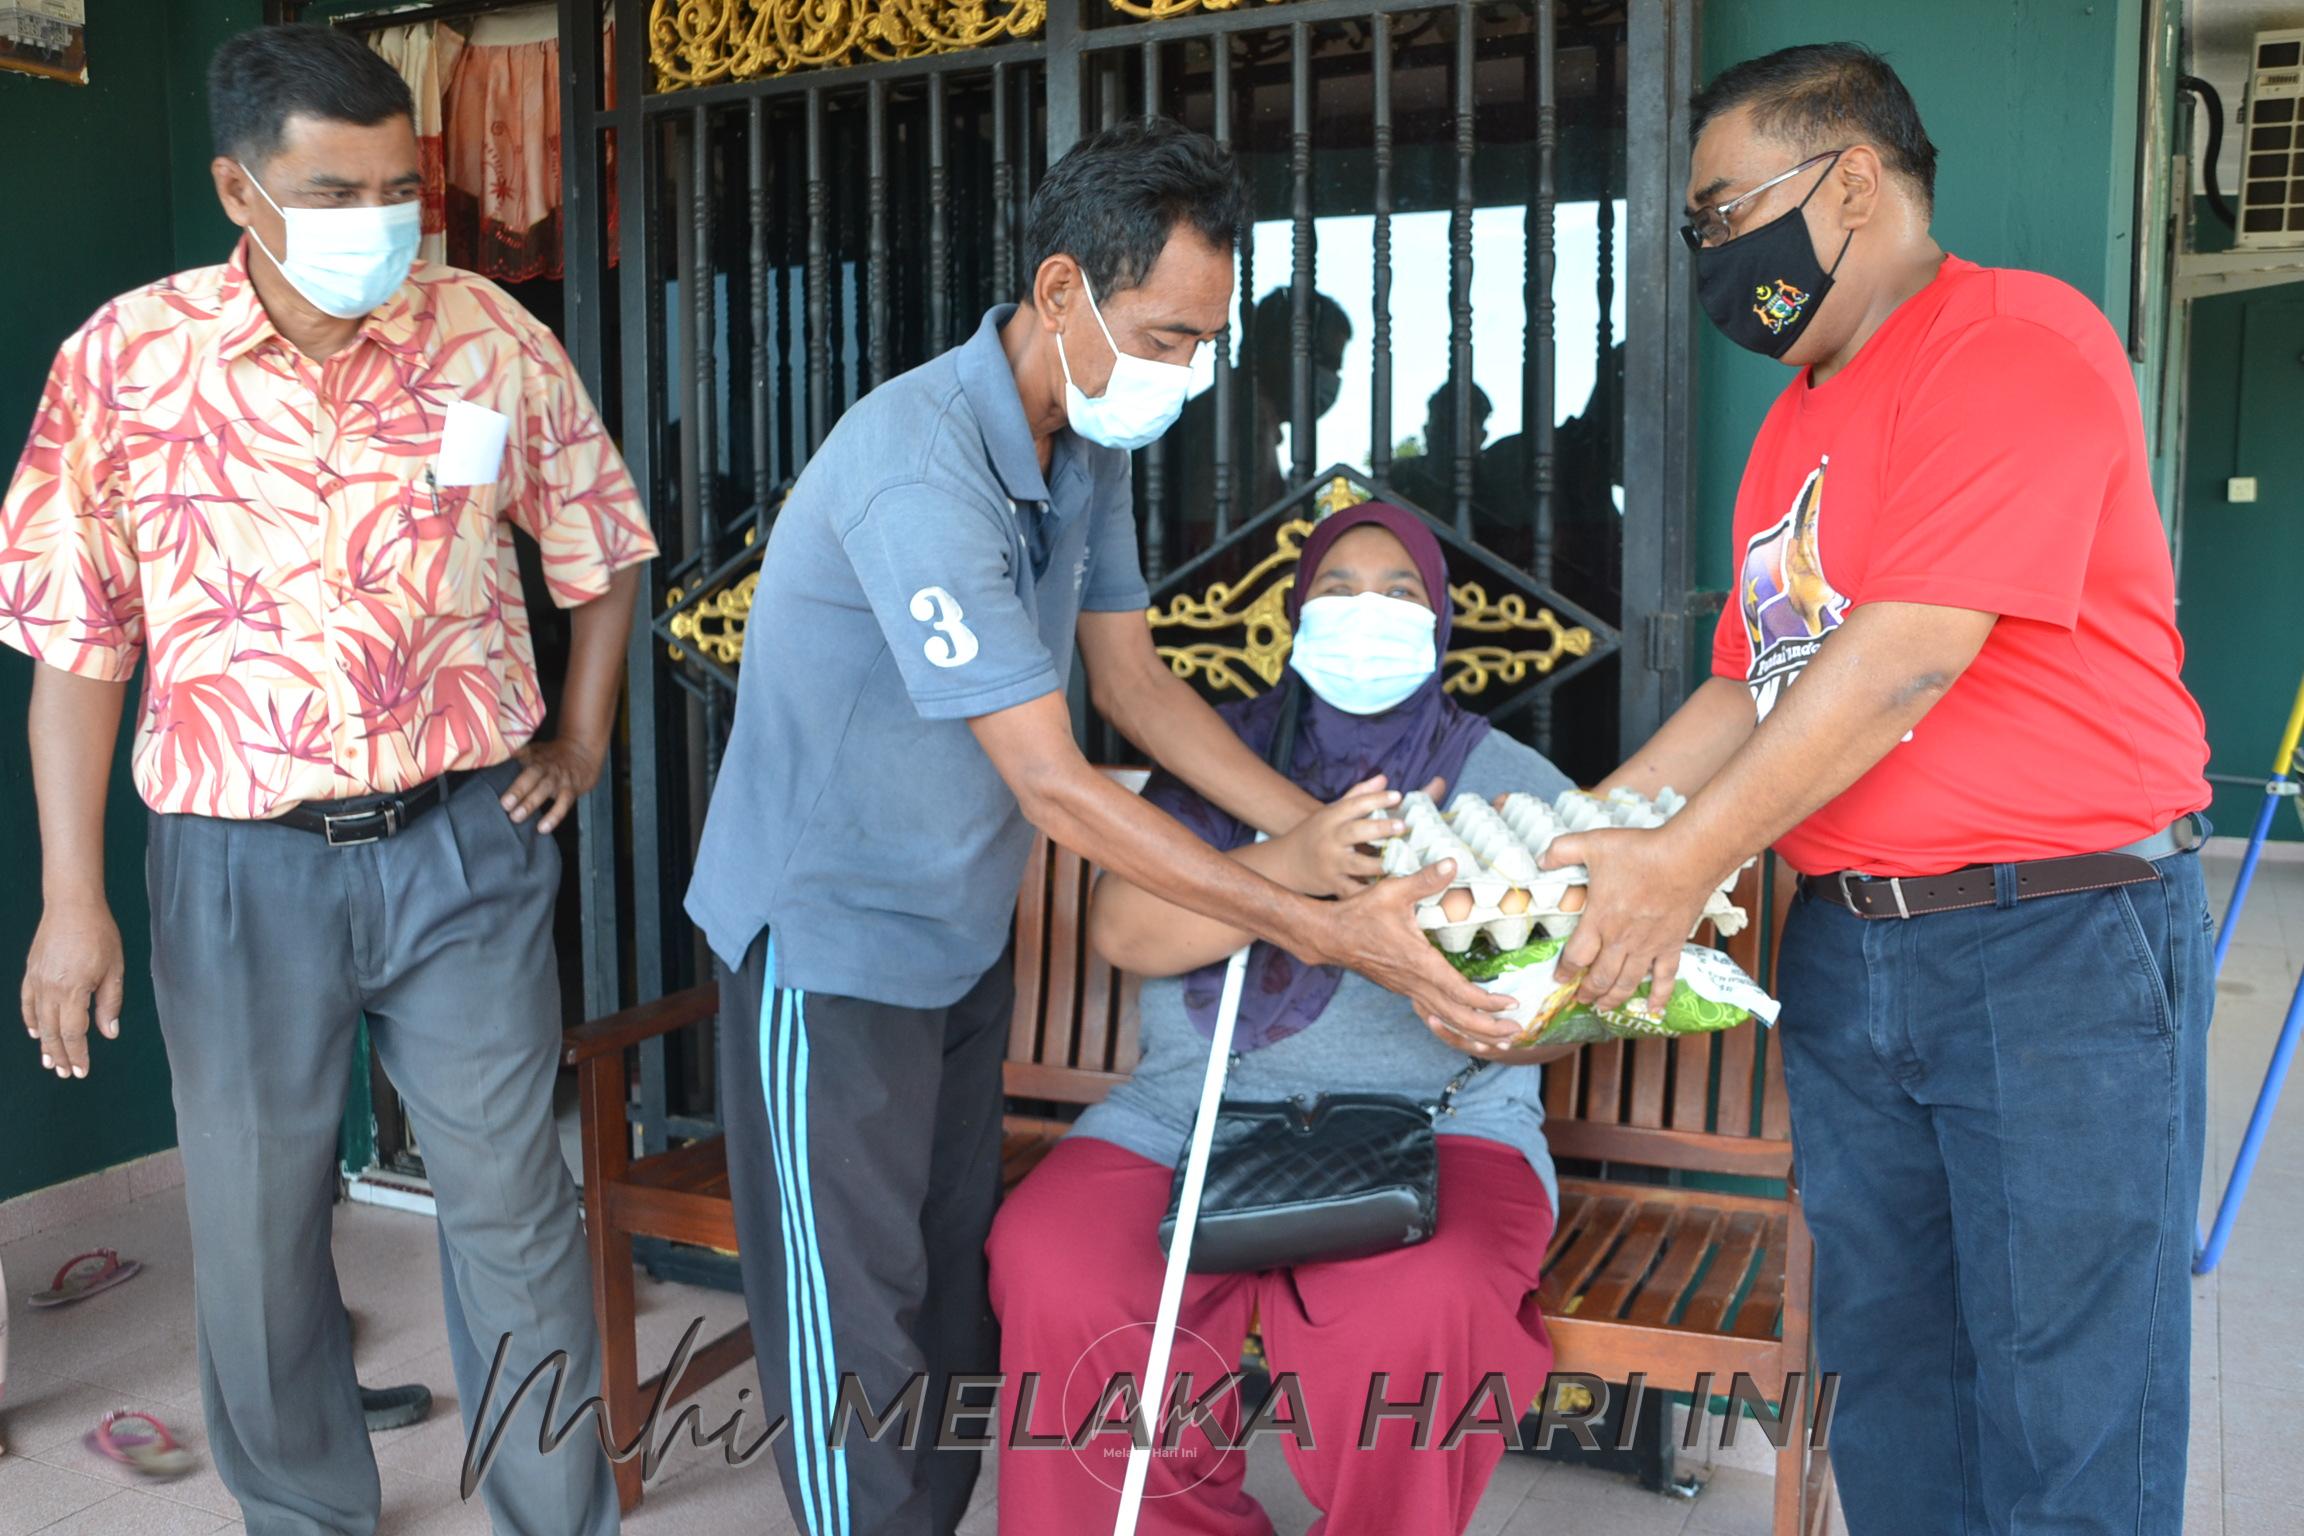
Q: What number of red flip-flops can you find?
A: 2